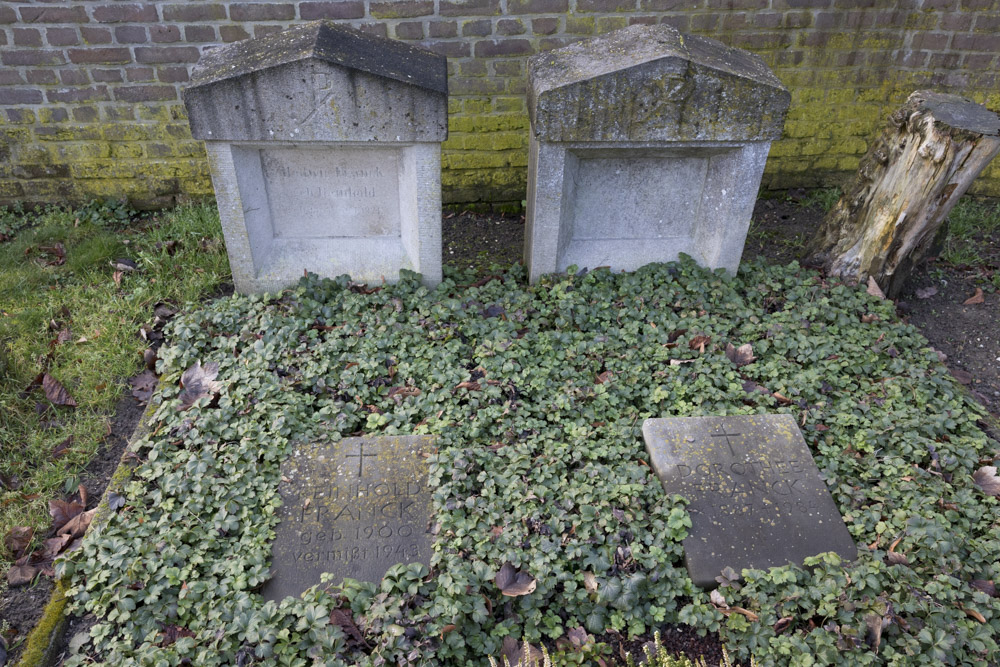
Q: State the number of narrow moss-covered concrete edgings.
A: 1